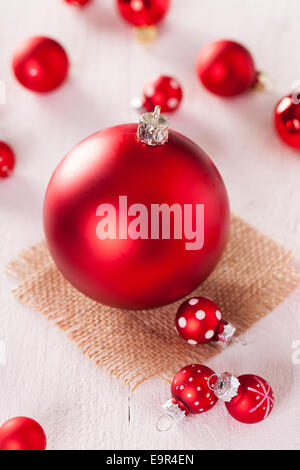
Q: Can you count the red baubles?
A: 12